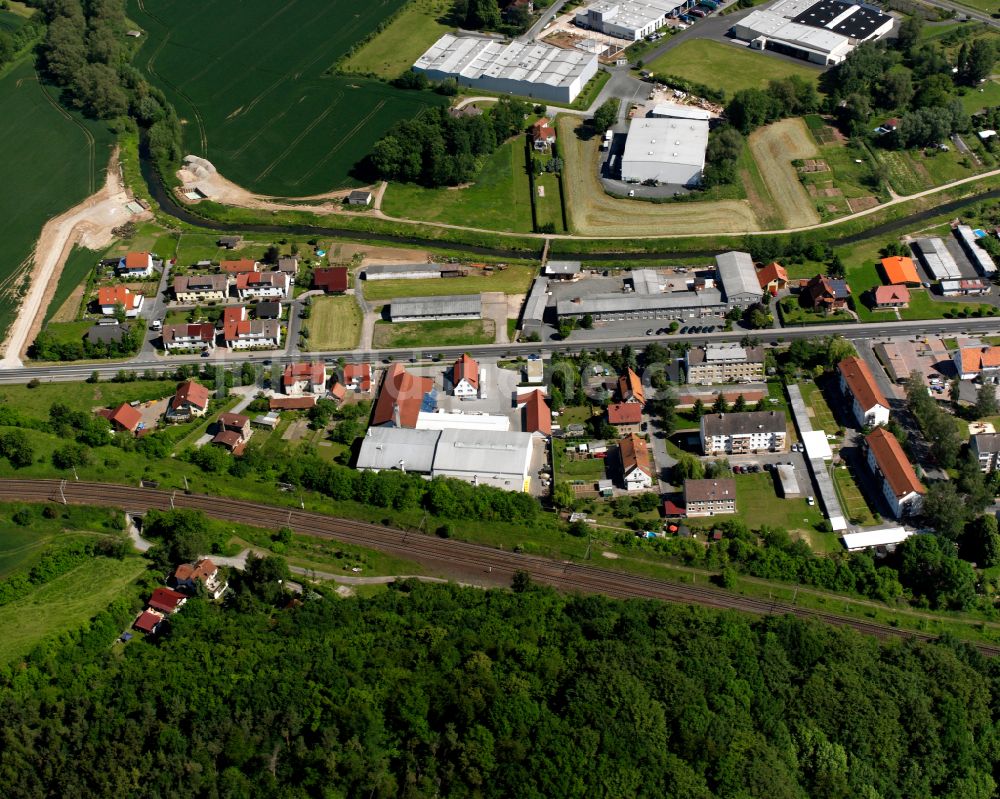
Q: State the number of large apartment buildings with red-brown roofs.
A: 2